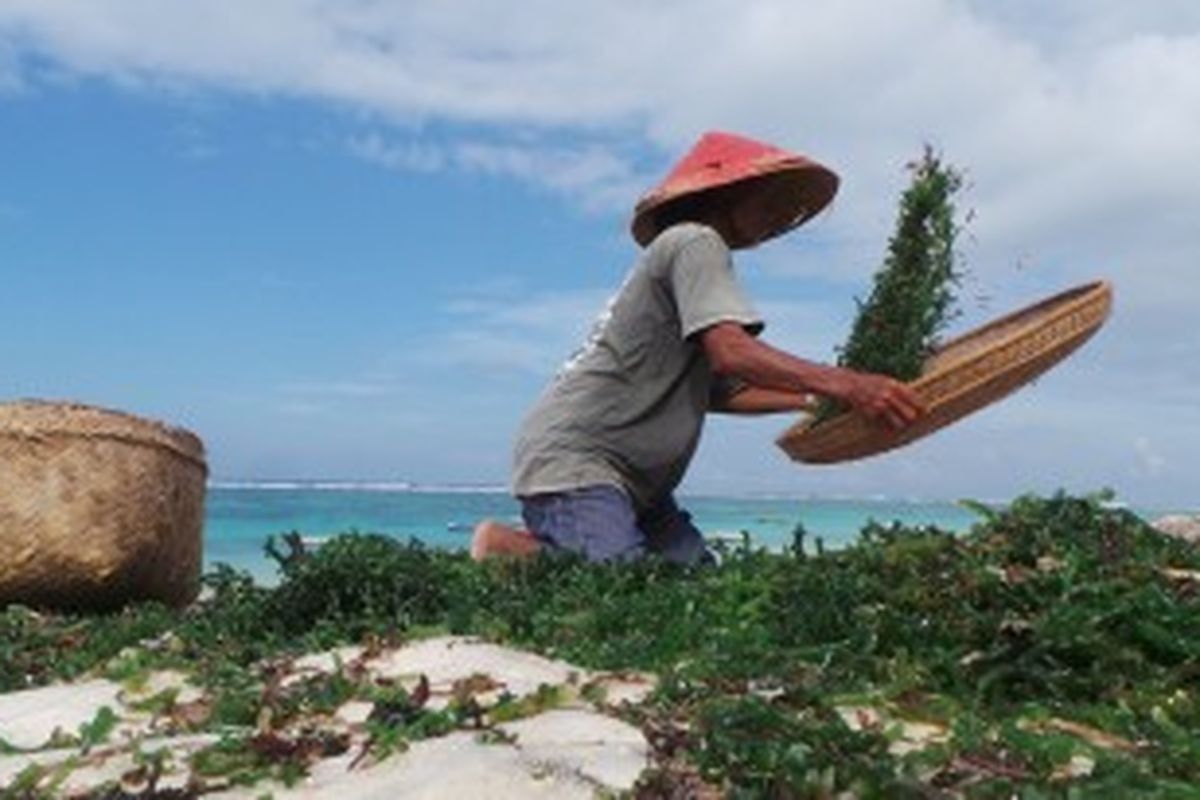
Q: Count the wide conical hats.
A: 1